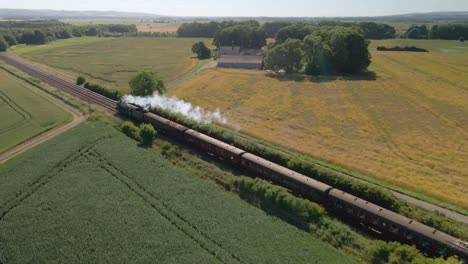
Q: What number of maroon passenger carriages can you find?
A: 4